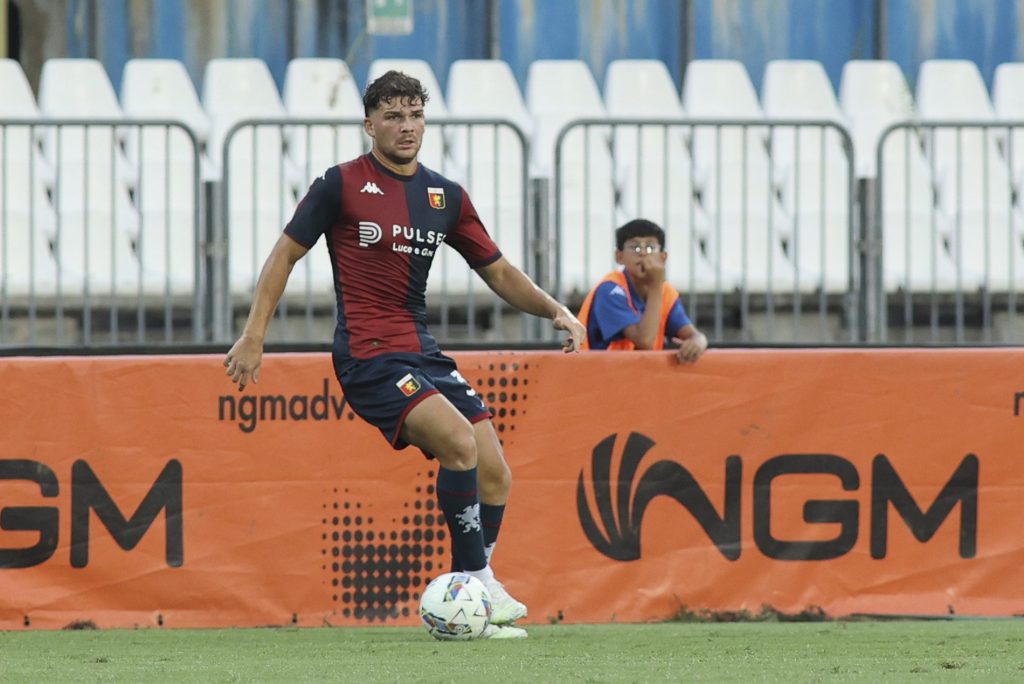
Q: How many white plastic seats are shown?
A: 14